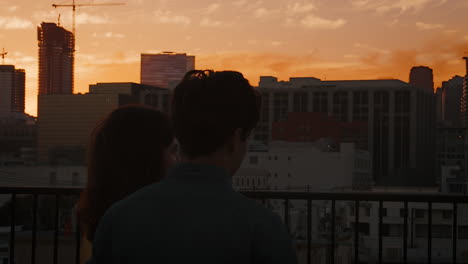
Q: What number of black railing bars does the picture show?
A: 12